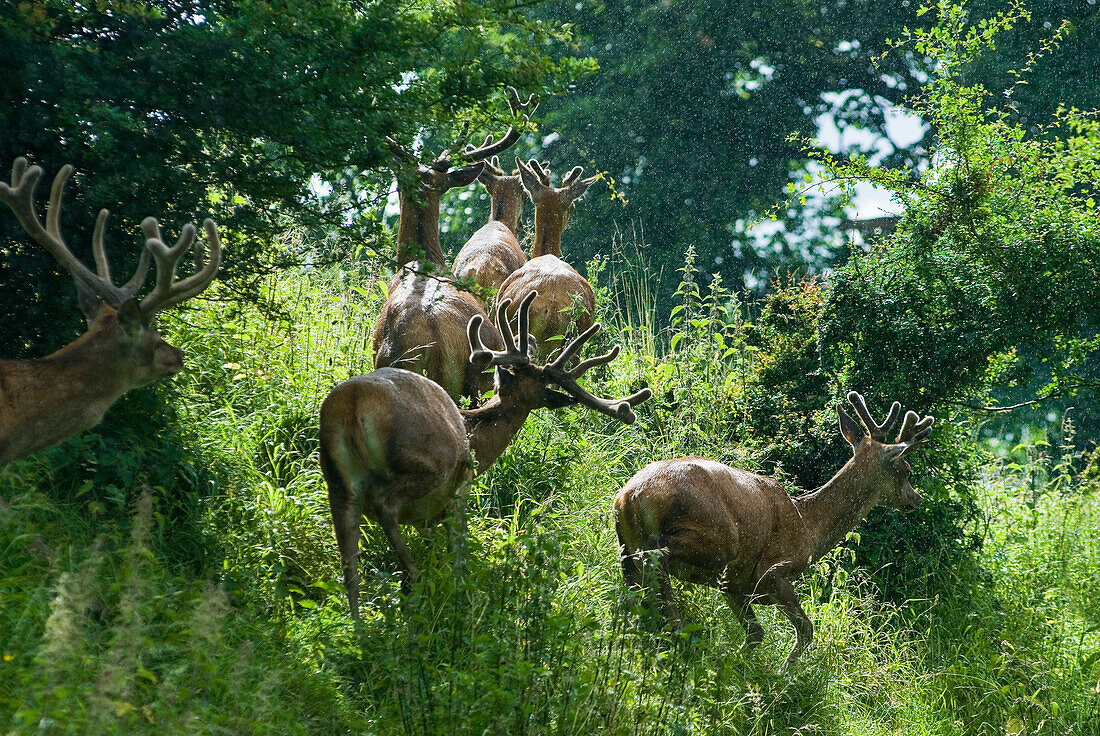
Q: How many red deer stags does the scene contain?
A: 6